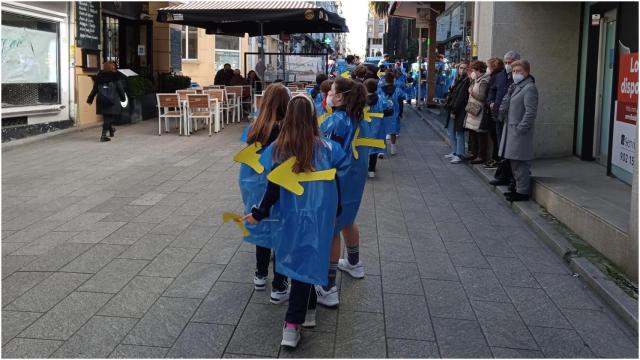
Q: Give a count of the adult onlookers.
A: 5